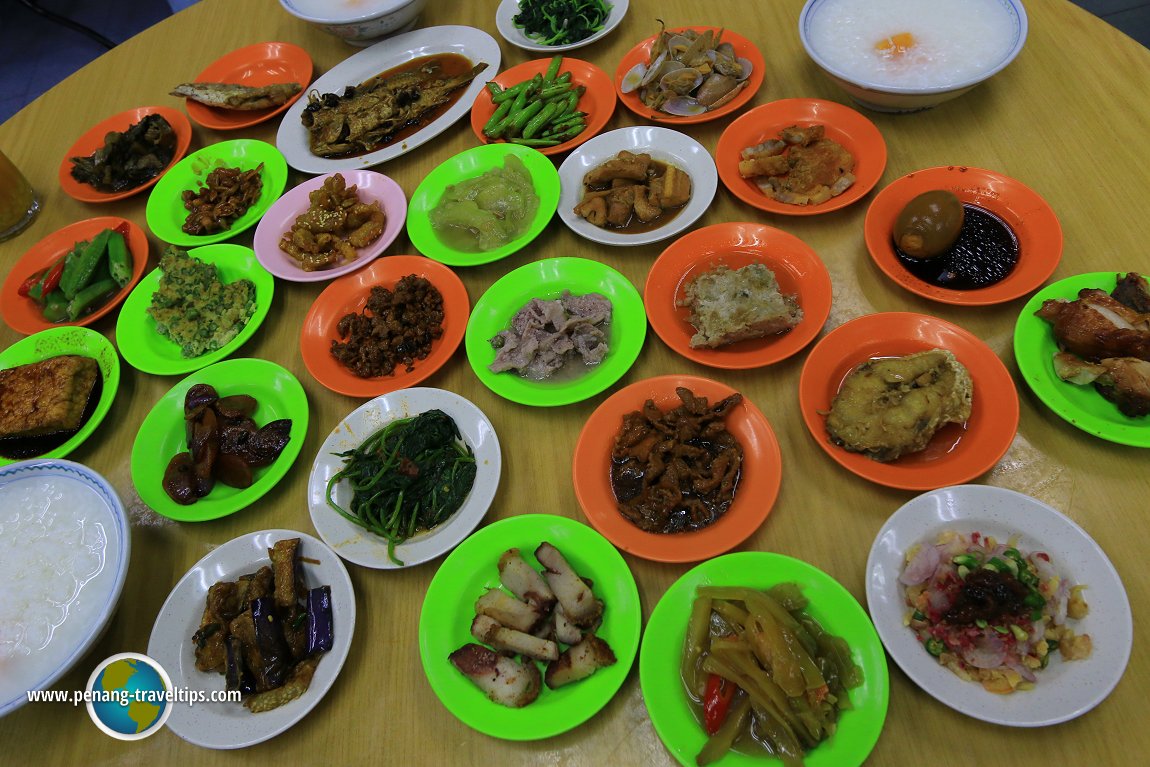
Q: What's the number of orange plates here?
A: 11